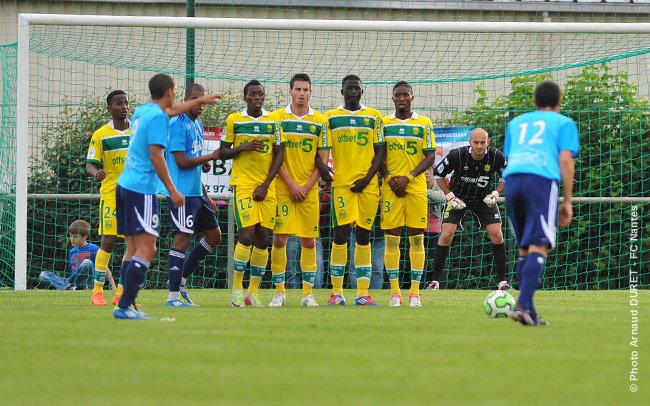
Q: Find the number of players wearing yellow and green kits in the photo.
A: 5